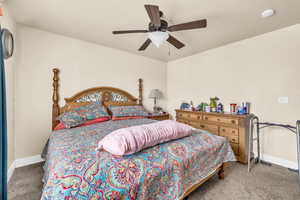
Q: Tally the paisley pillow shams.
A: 2